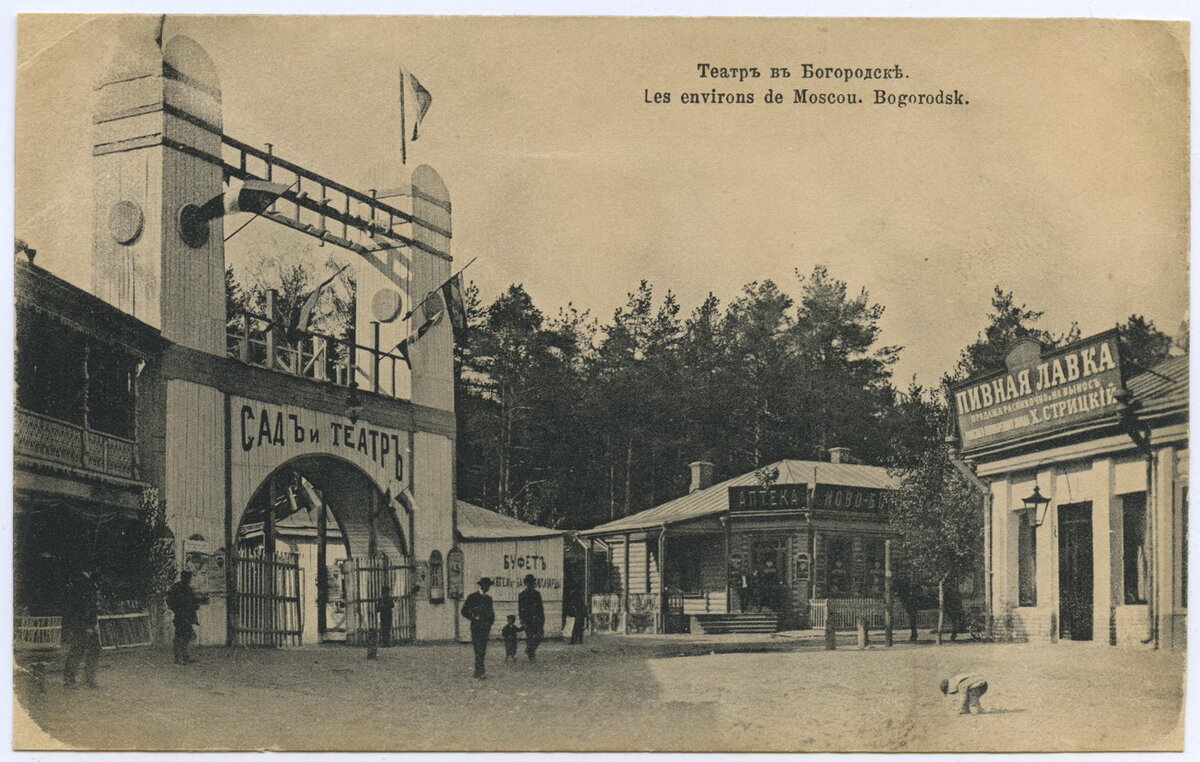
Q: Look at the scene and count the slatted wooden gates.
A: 2